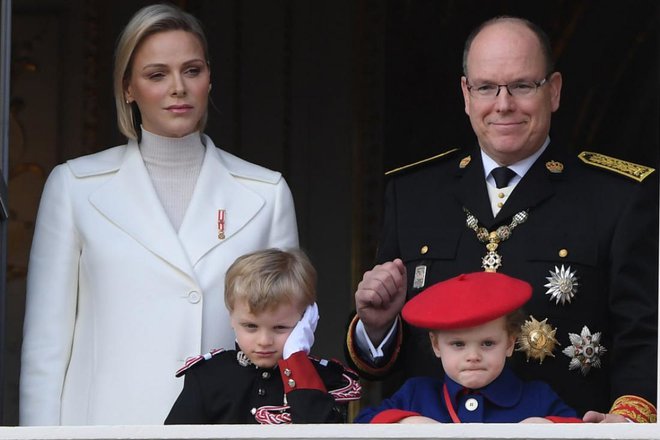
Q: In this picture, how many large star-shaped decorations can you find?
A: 3